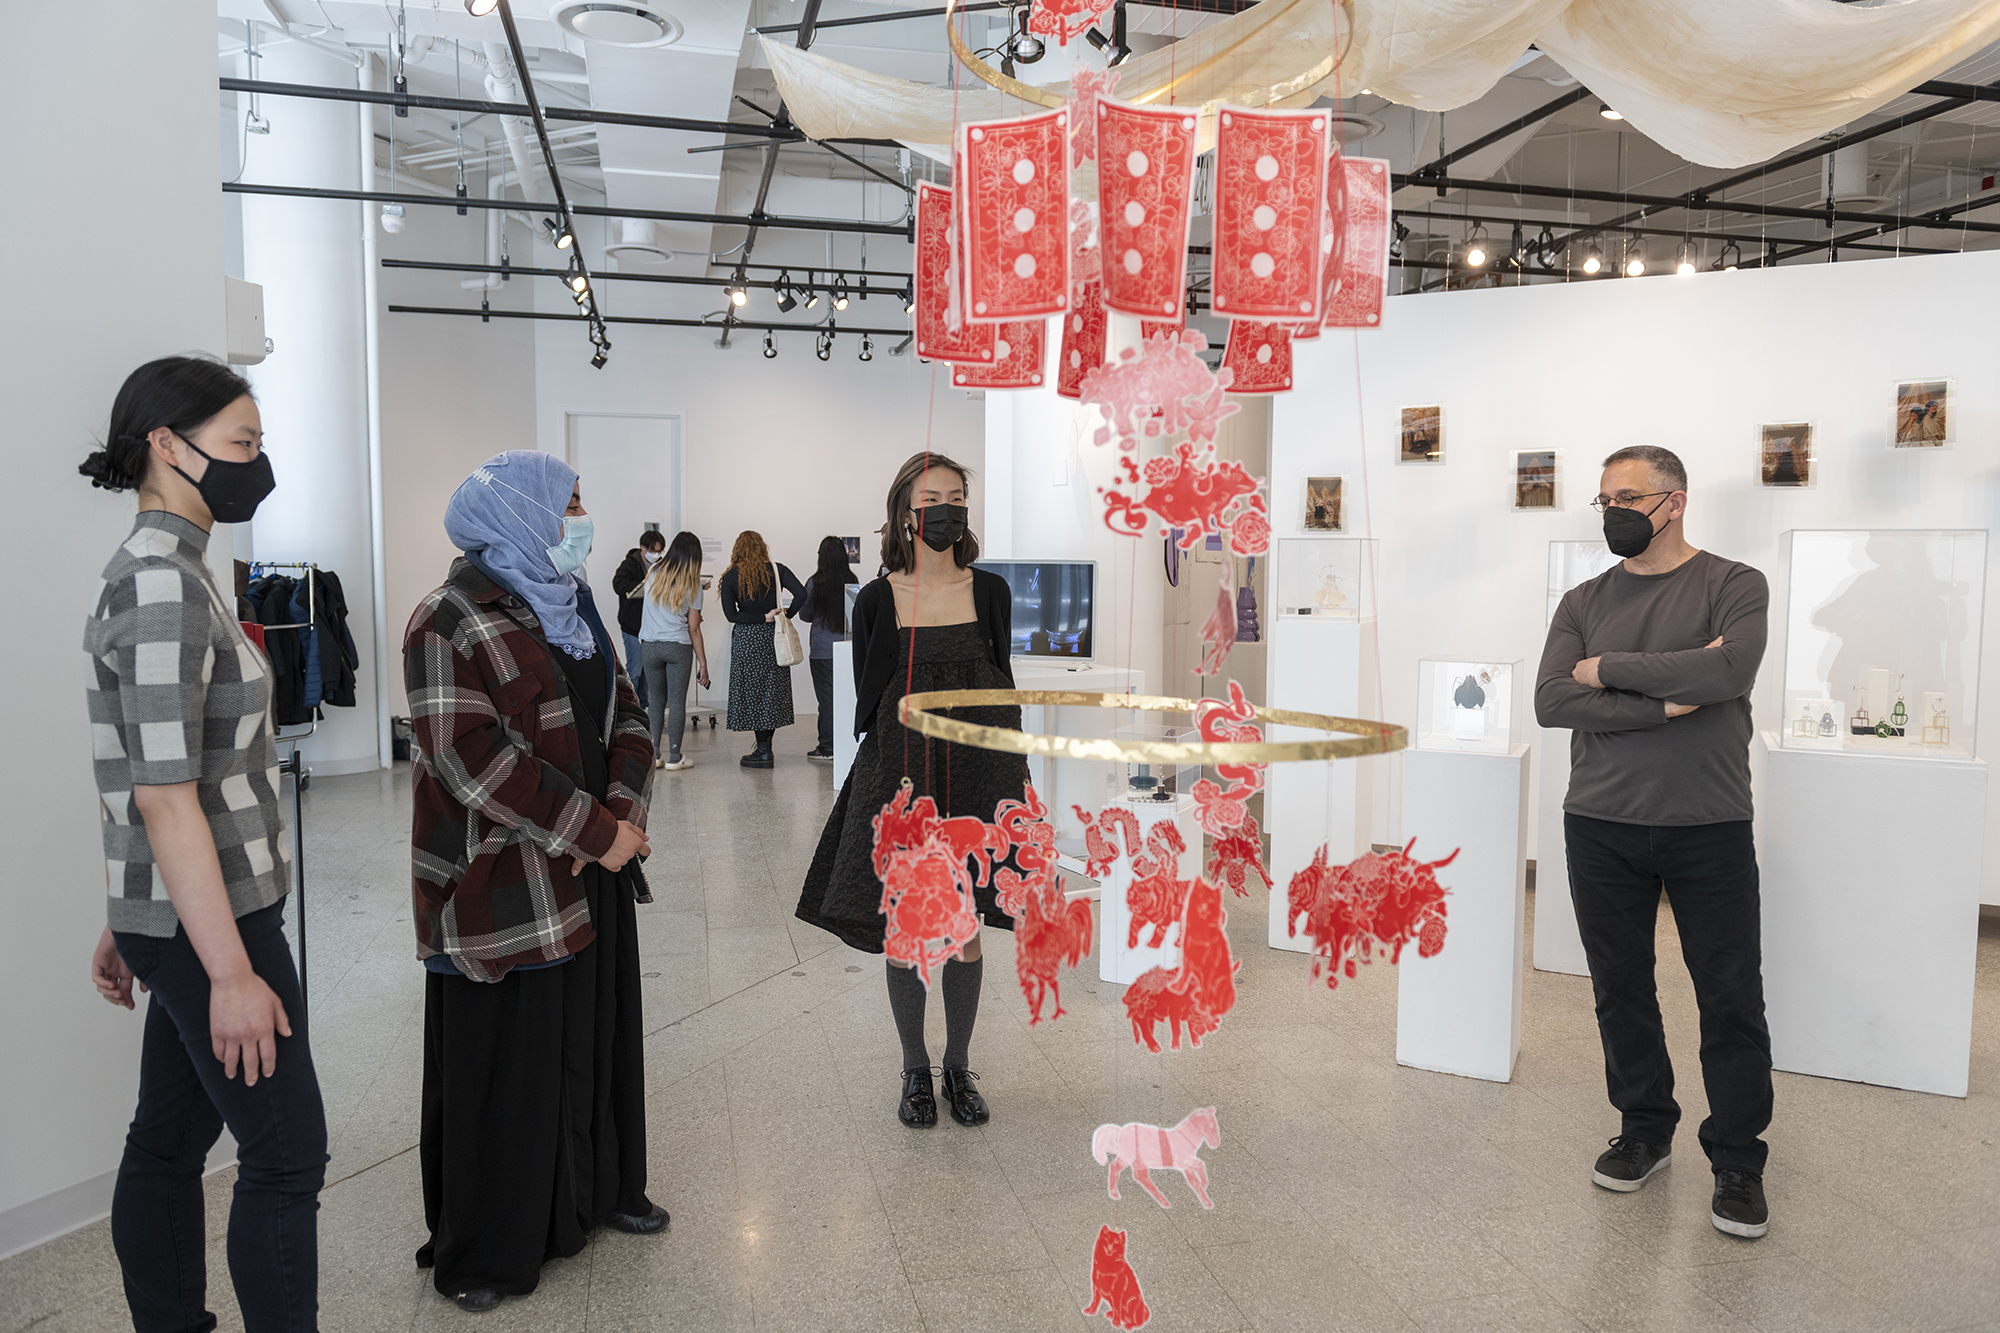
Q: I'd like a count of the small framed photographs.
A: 5